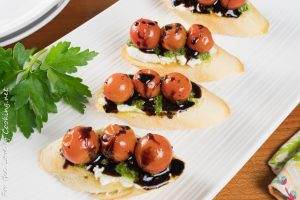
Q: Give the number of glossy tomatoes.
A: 11